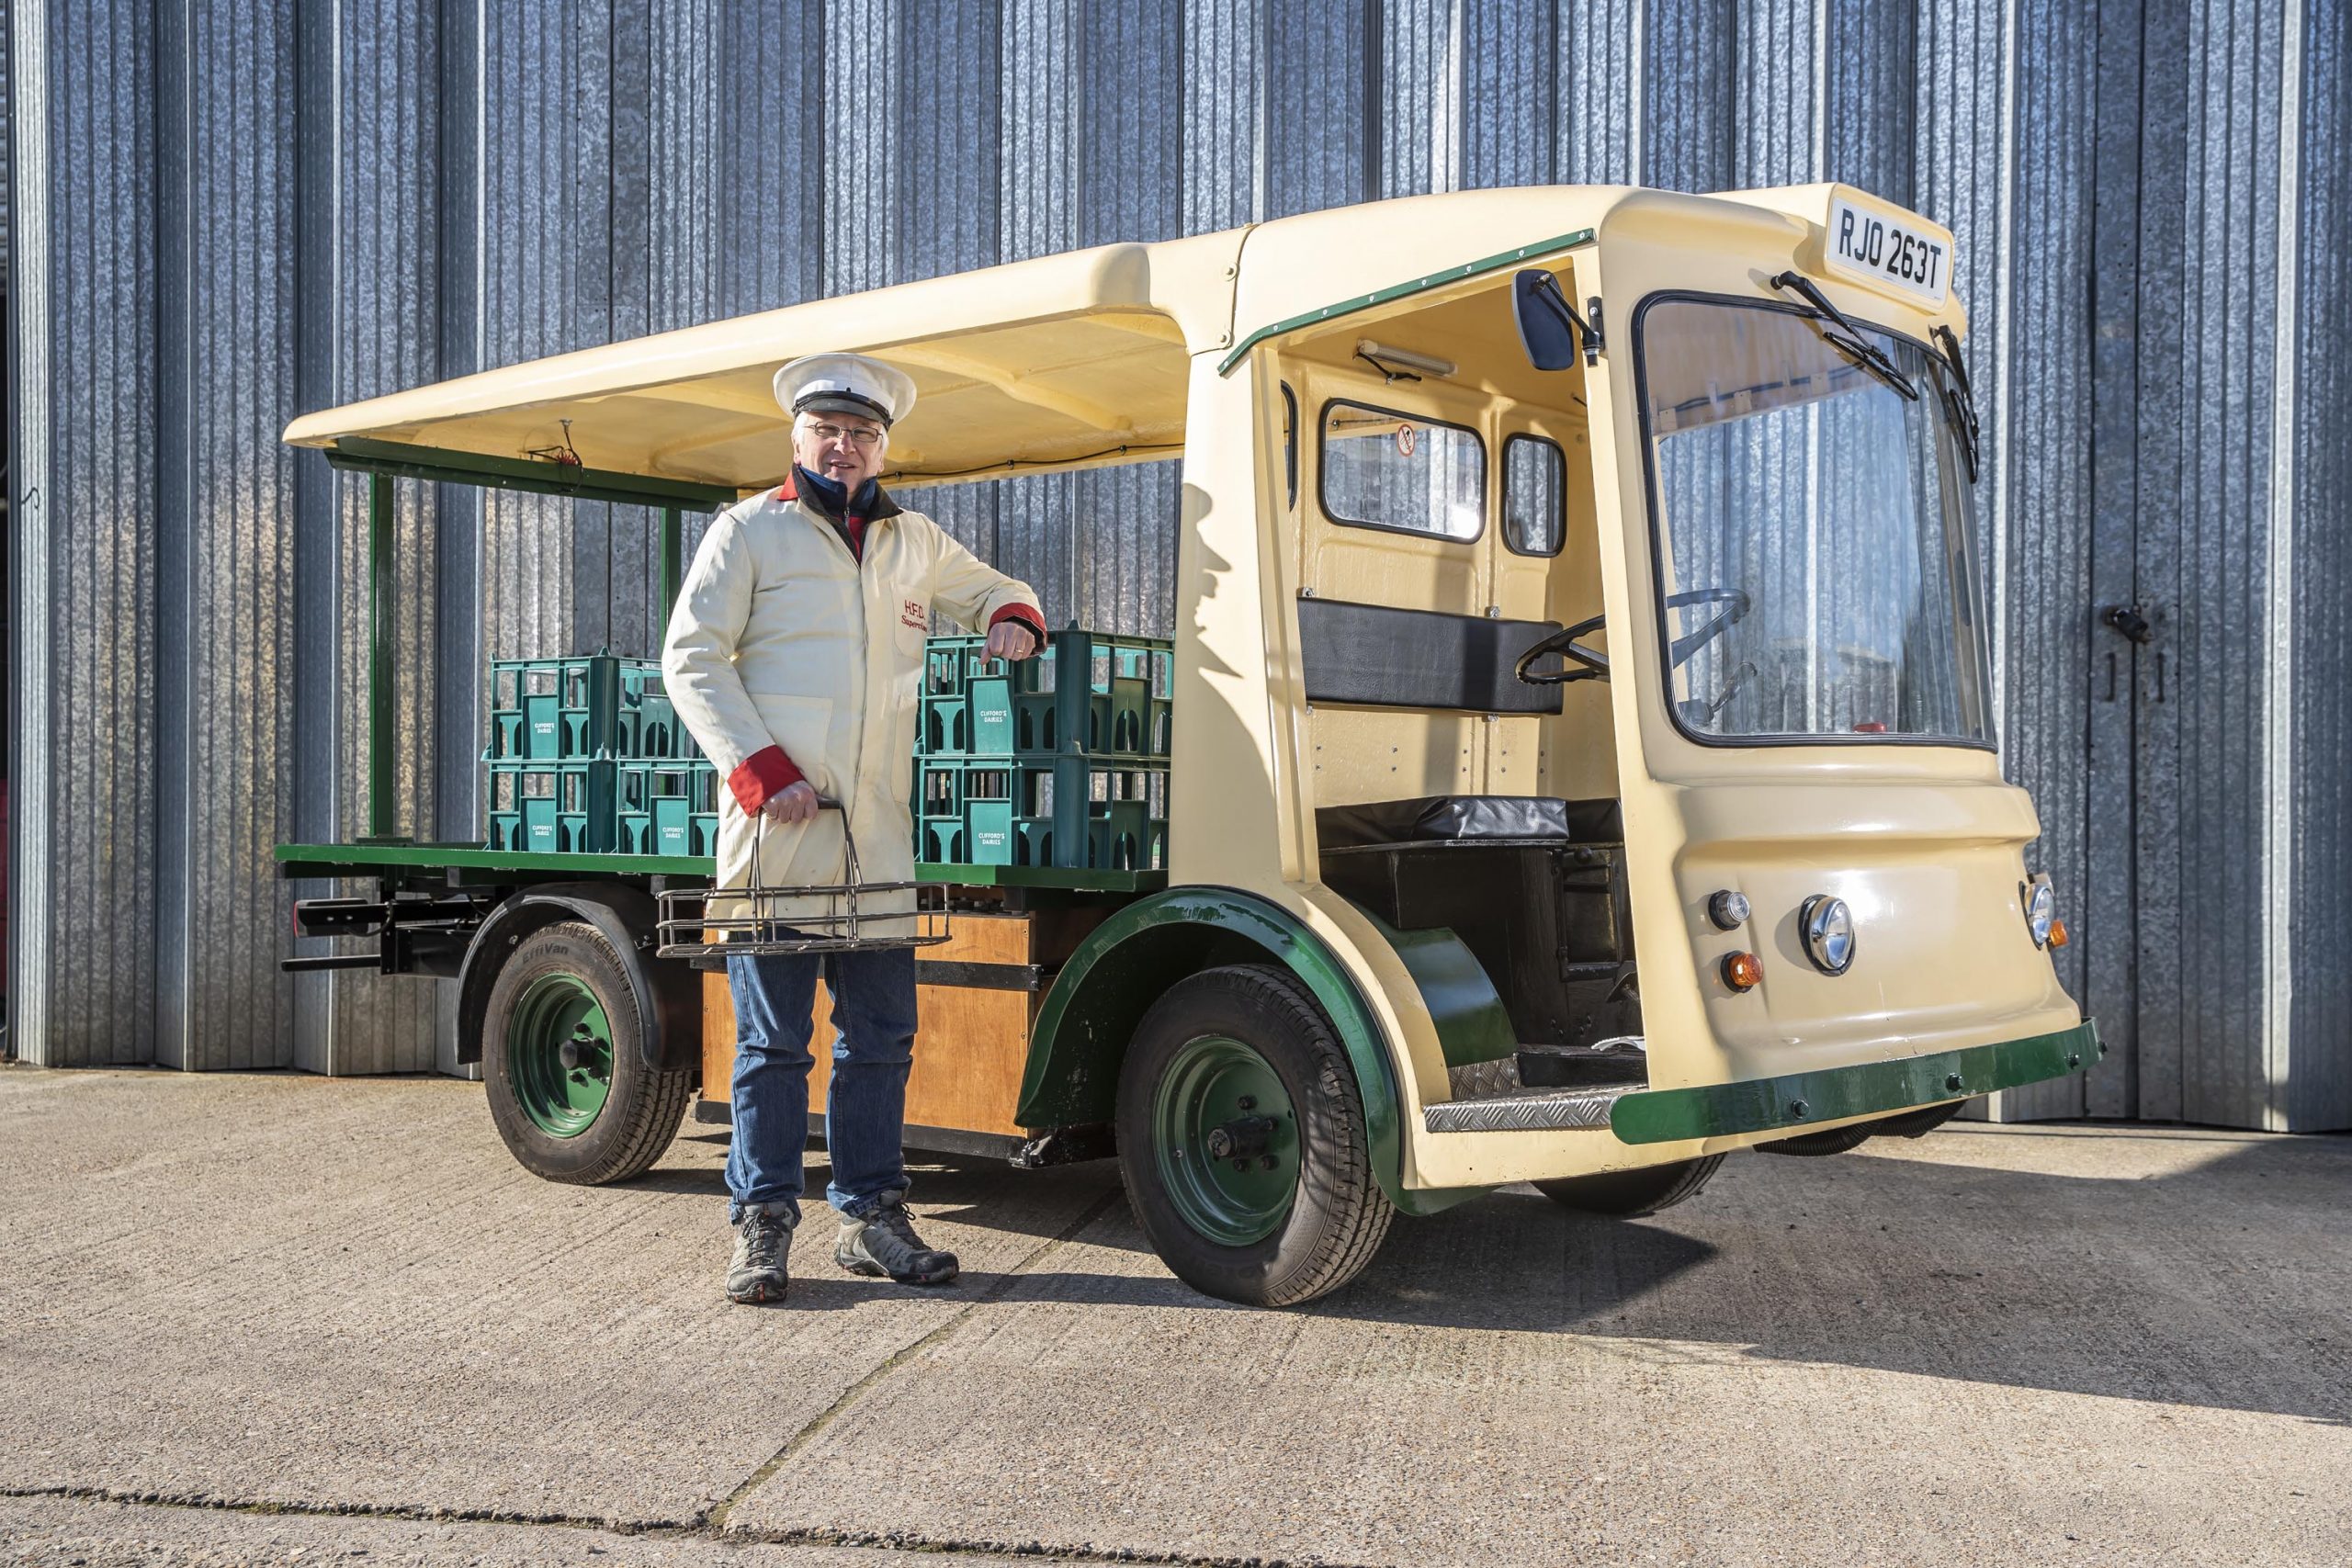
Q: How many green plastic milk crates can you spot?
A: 5